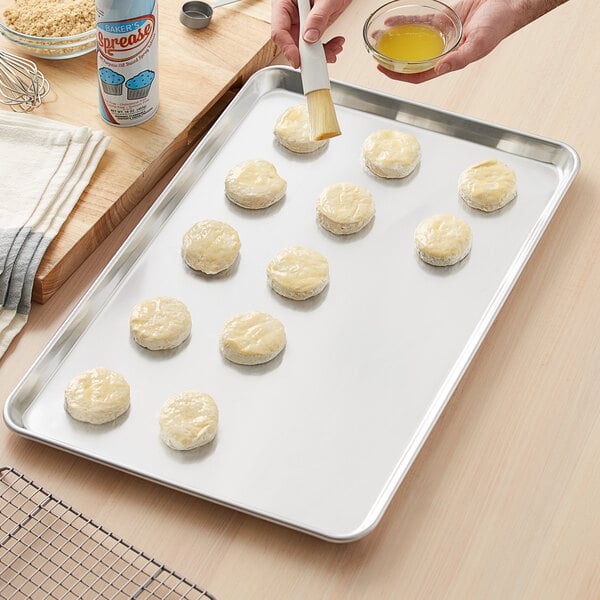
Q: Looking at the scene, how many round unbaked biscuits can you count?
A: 12